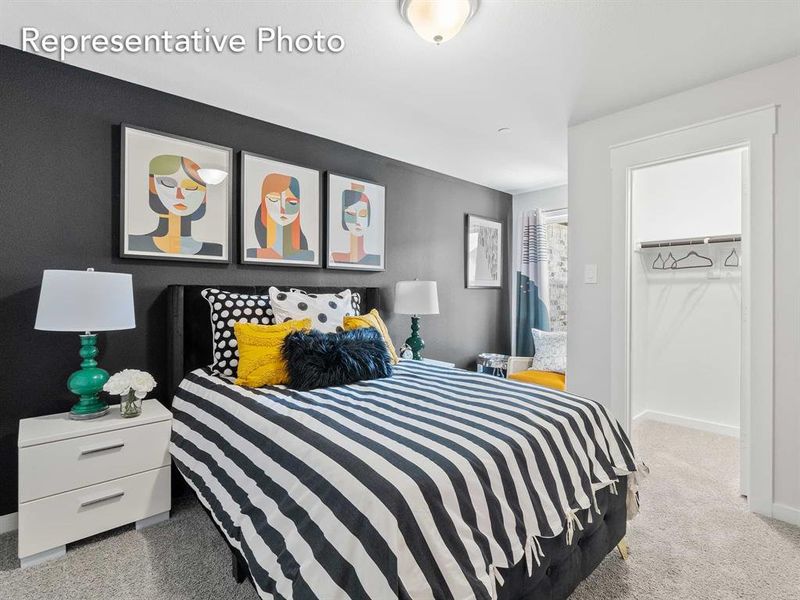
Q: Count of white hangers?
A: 0